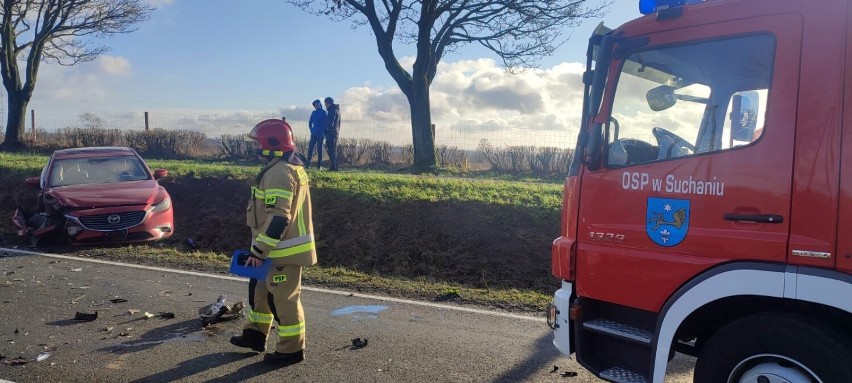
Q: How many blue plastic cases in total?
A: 1